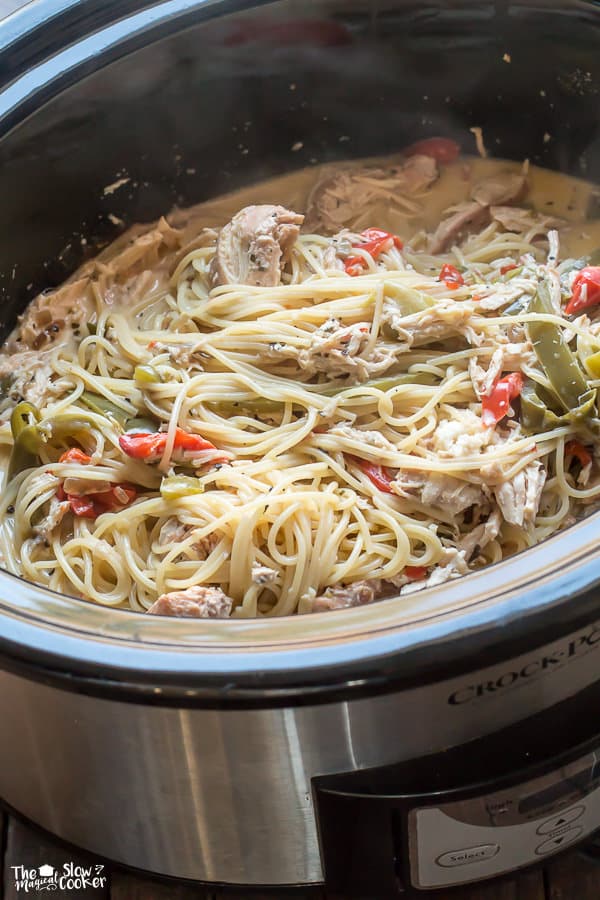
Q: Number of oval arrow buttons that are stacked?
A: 2